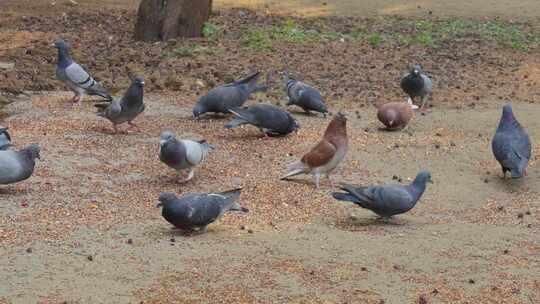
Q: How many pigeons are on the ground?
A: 14